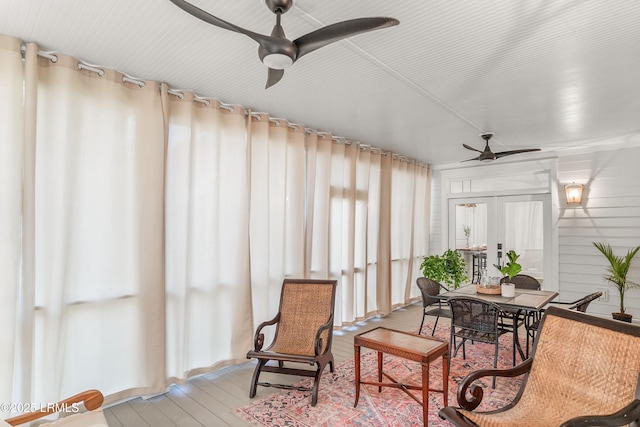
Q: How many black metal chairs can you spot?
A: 4